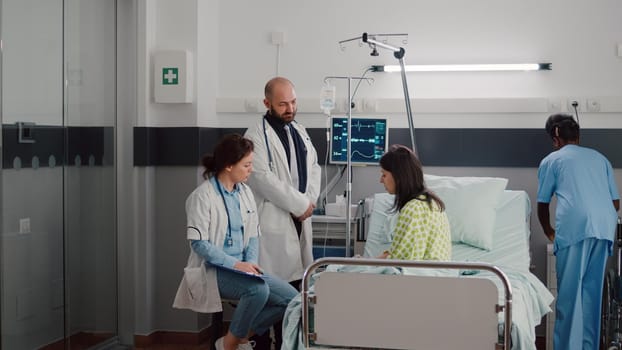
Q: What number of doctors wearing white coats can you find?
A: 2